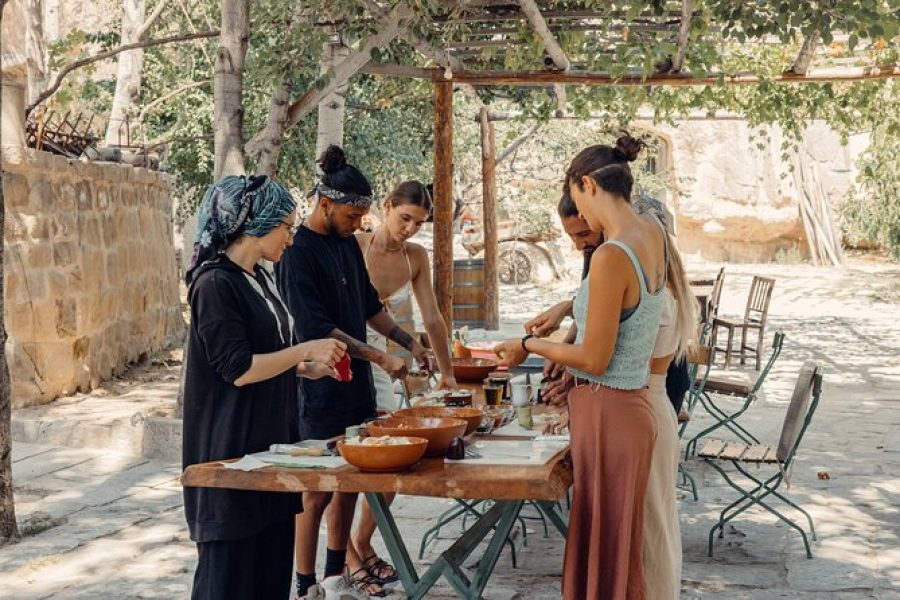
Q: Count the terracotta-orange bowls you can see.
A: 4